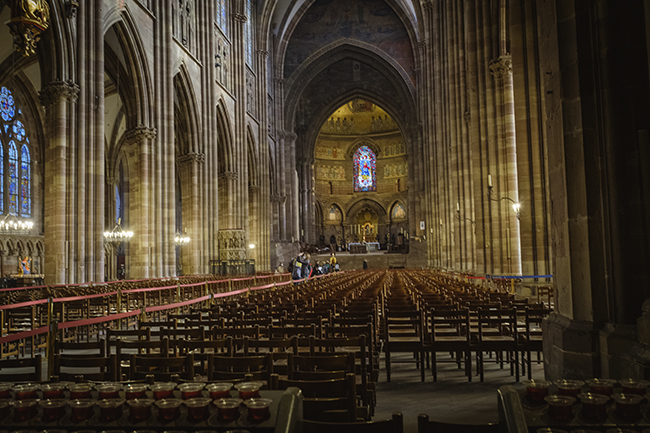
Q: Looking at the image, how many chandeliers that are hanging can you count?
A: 3